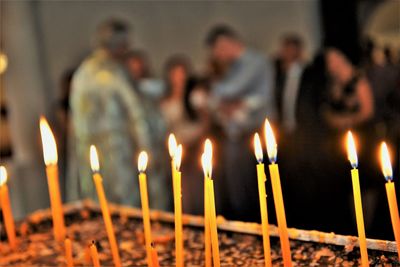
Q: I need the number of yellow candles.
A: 12